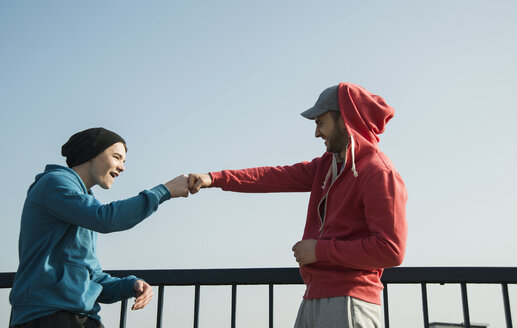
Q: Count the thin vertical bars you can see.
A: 9